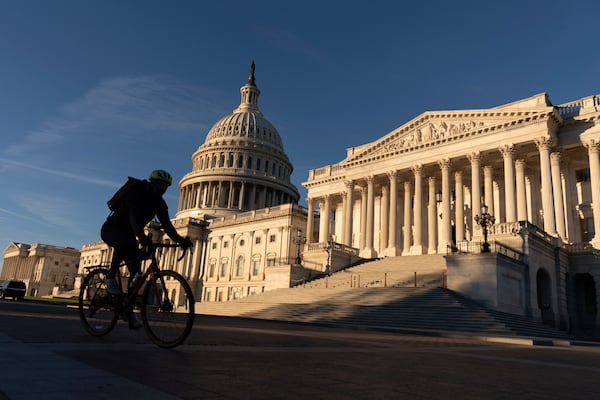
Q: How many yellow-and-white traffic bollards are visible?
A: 0